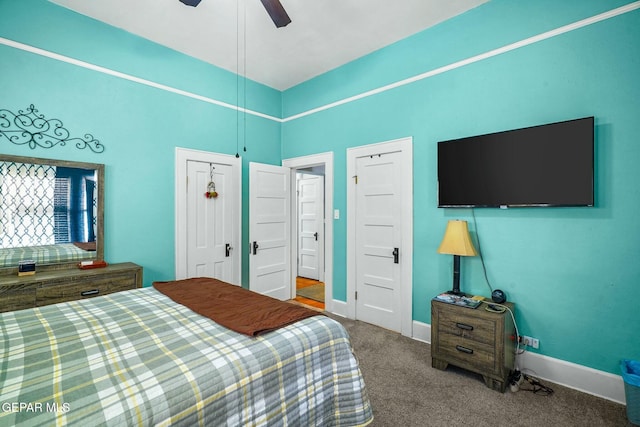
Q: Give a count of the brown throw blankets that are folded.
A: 1